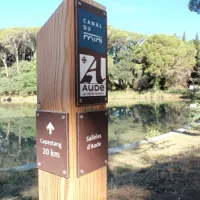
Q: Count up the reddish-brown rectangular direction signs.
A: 2